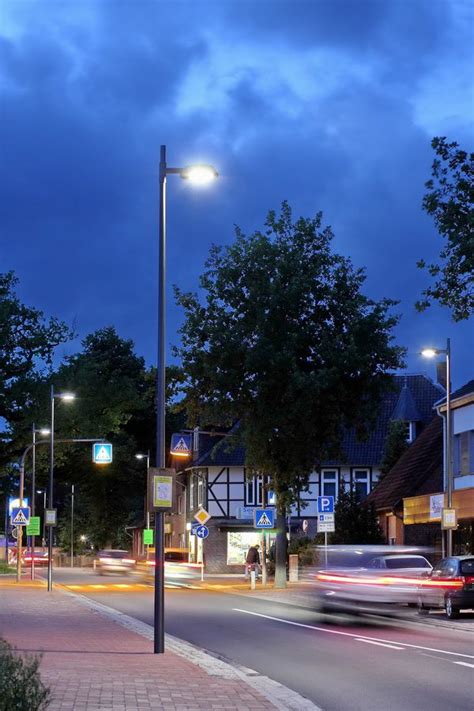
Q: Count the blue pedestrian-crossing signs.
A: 4